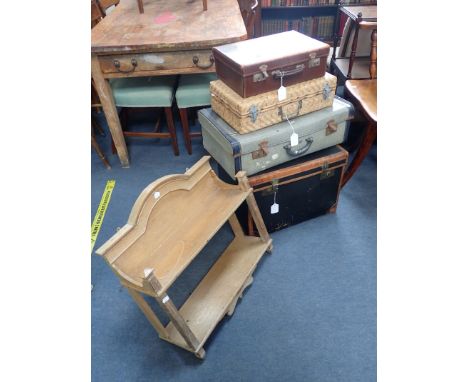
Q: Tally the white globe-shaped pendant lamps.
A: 0